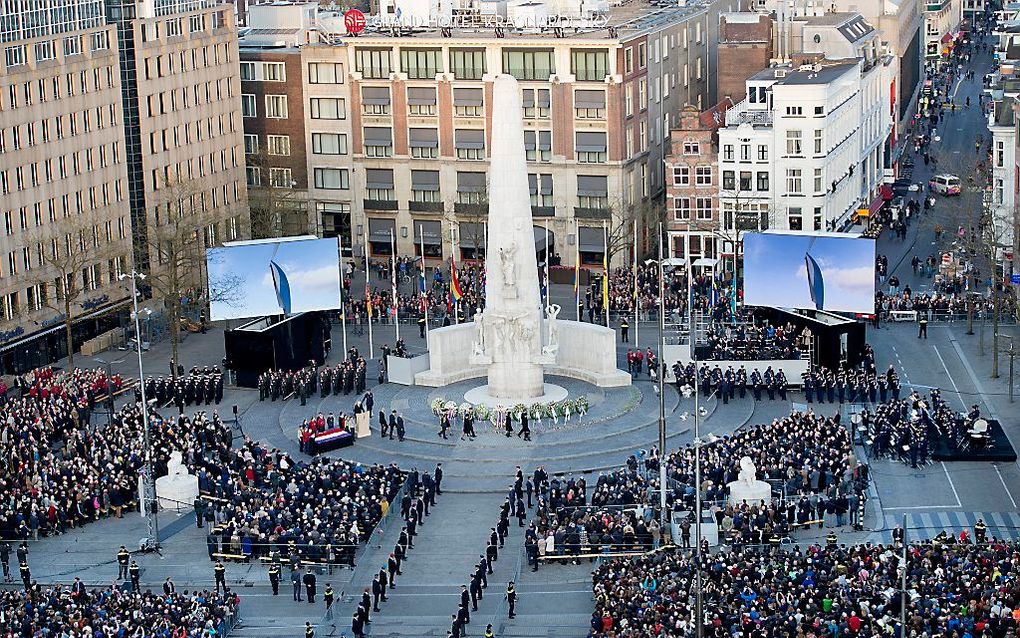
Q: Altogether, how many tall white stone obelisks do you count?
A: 1